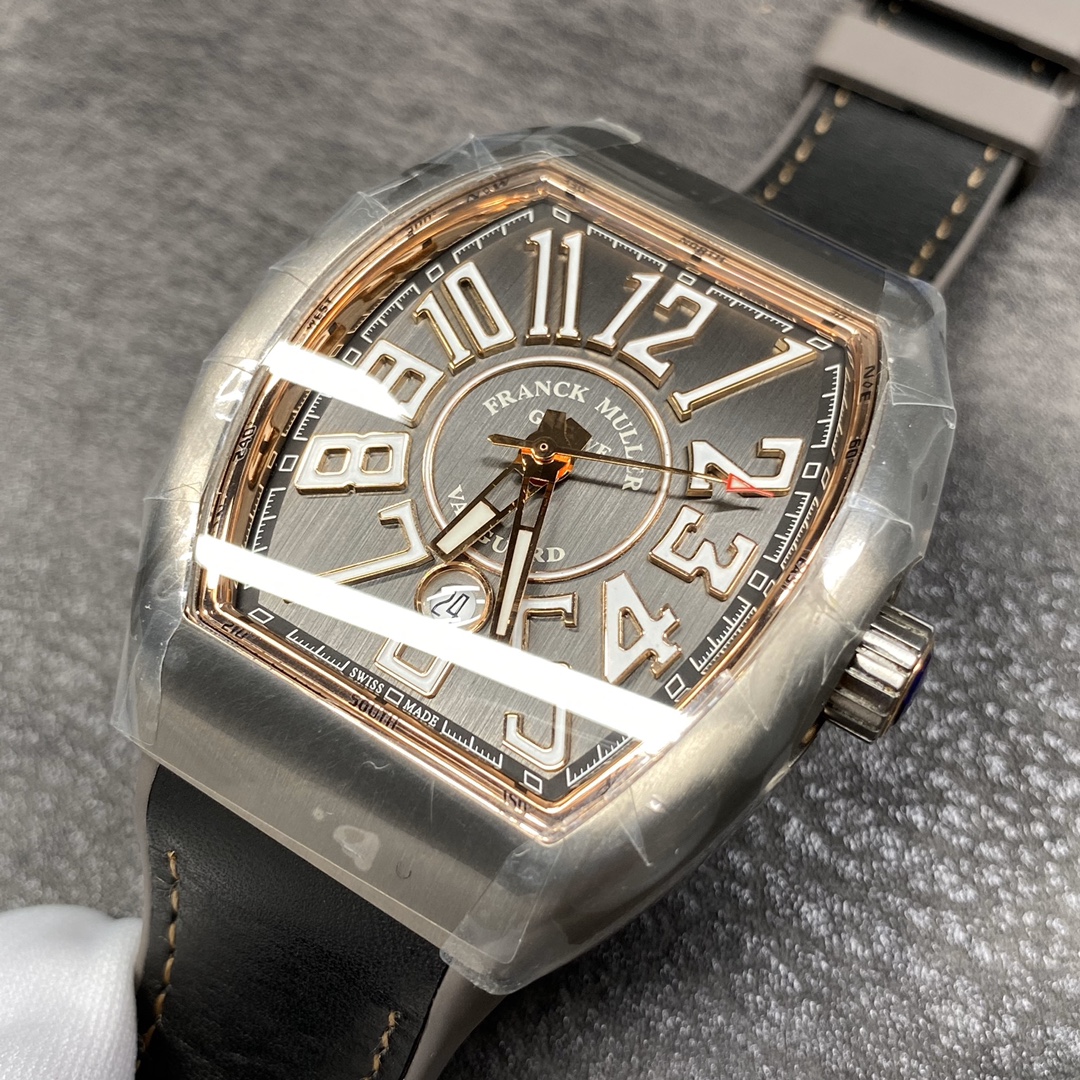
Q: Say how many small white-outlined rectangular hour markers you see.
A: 12